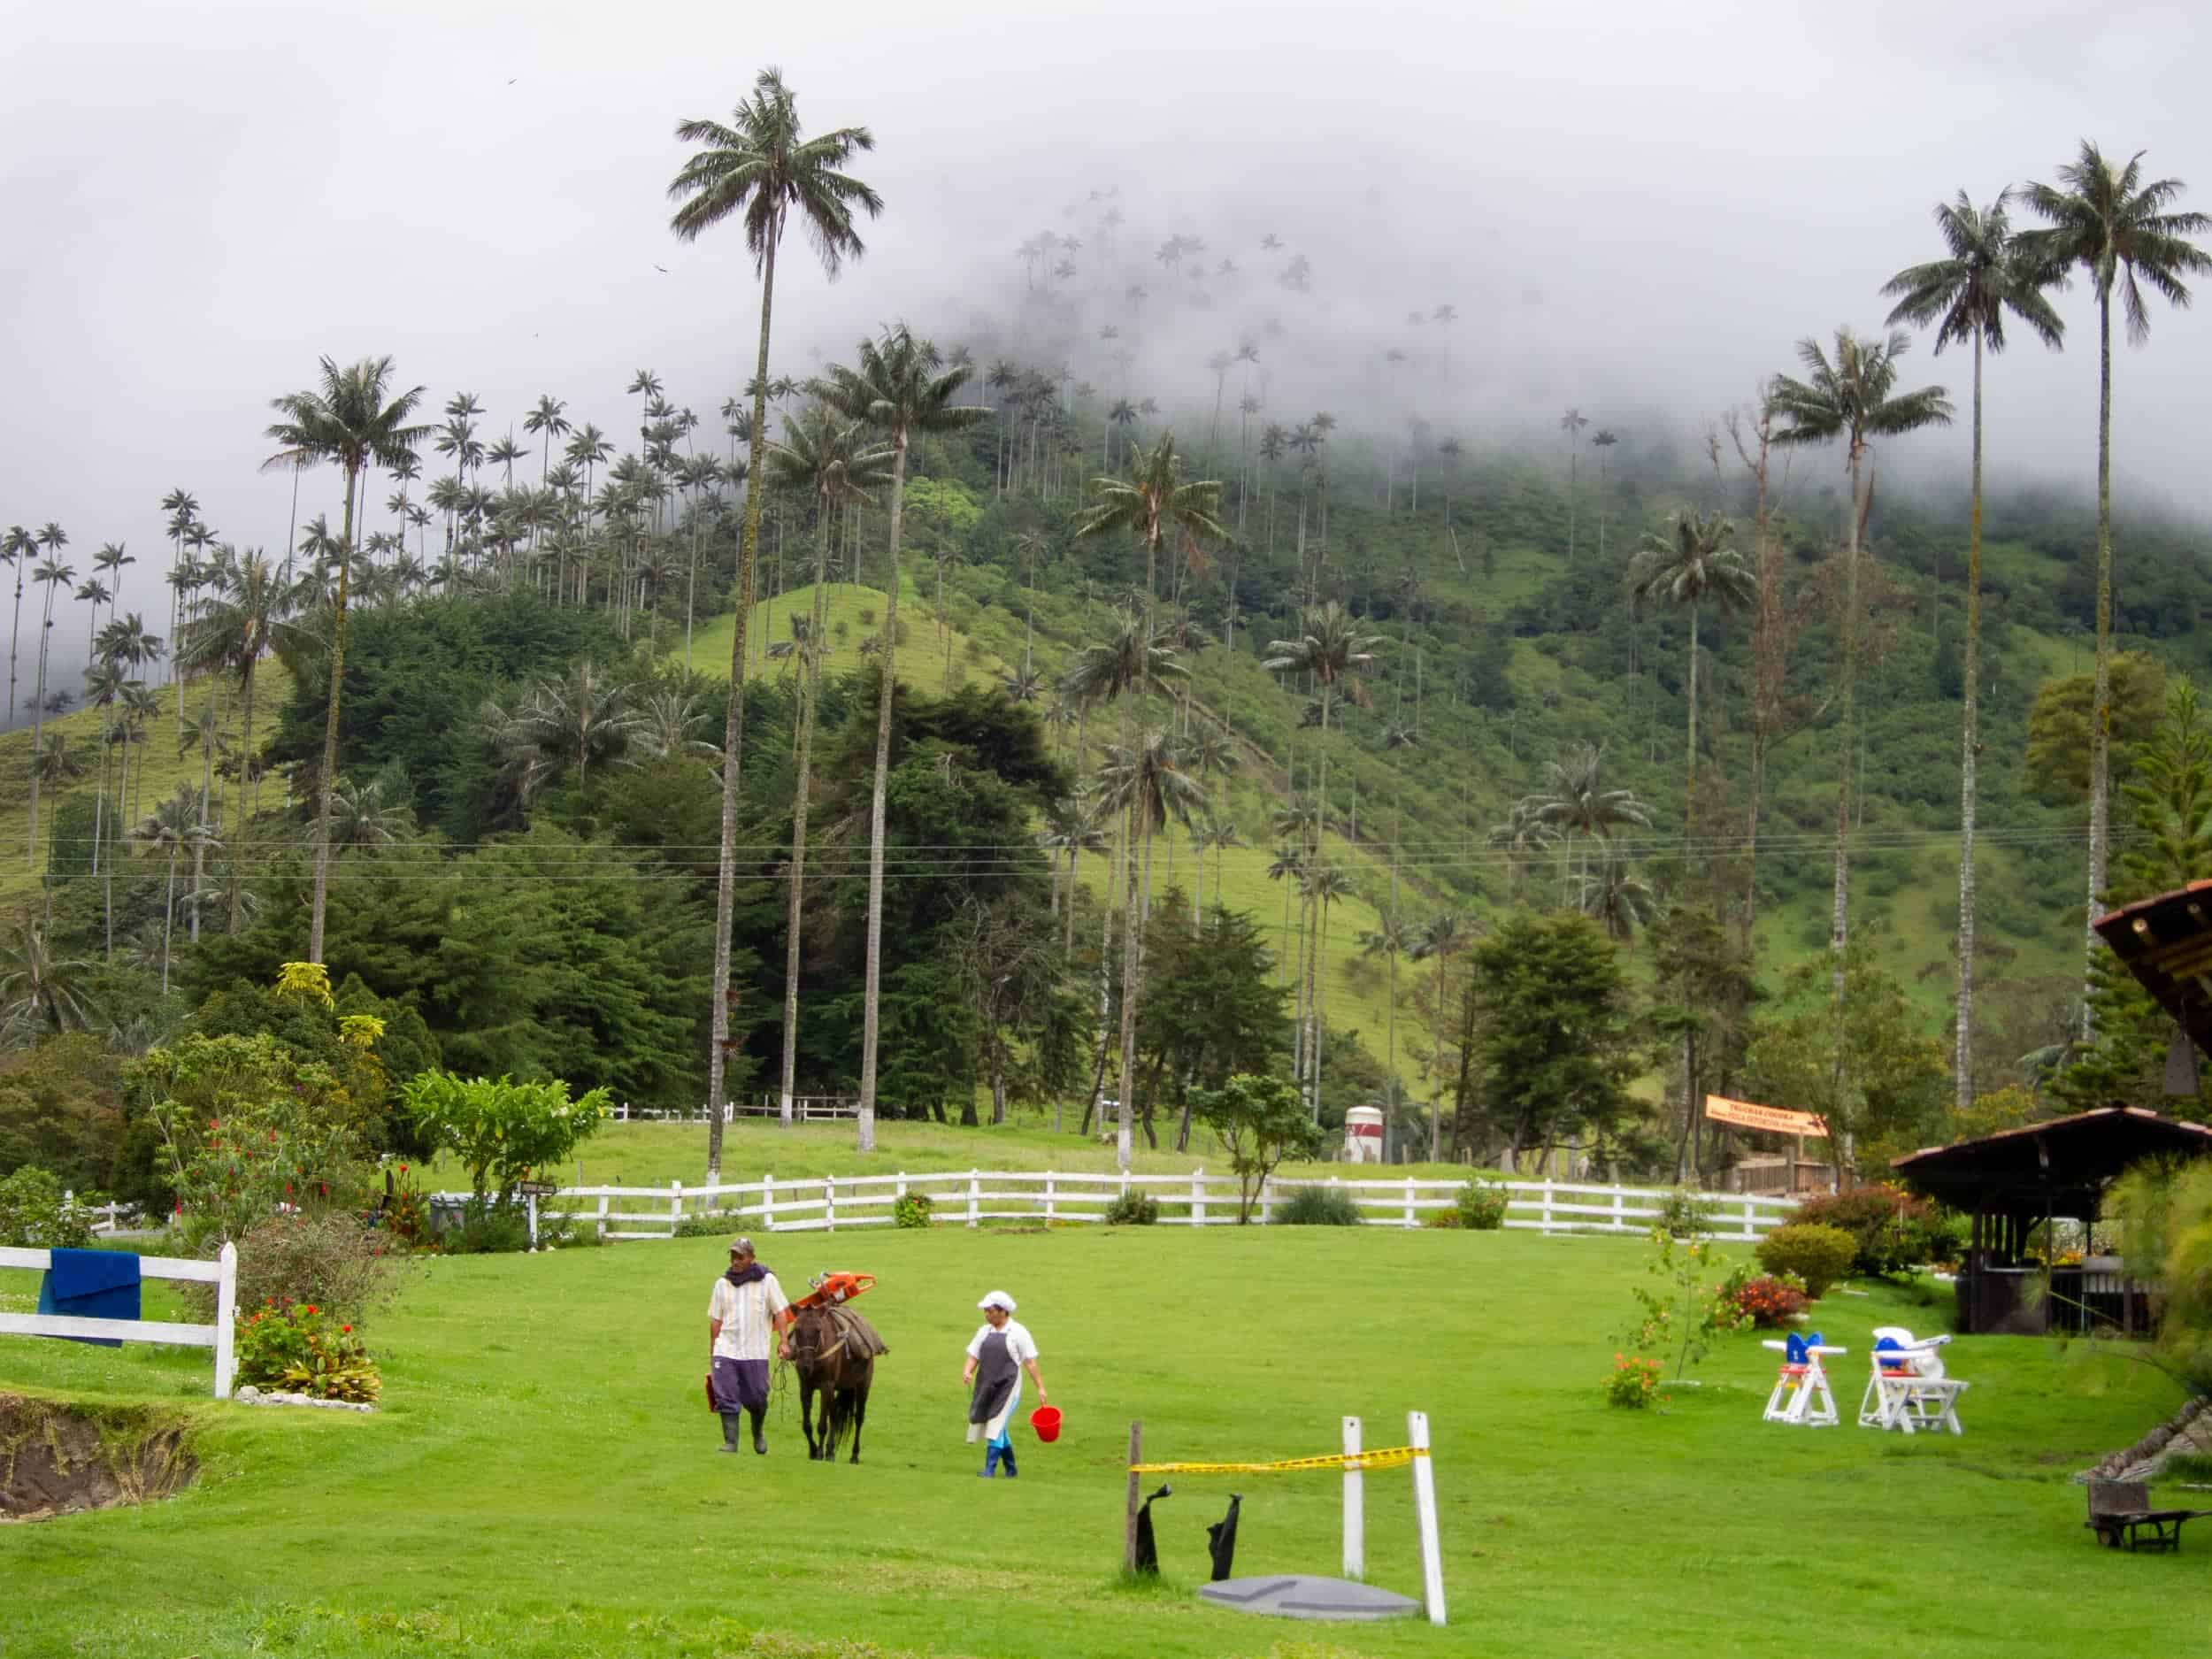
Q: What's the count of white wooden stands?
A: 2